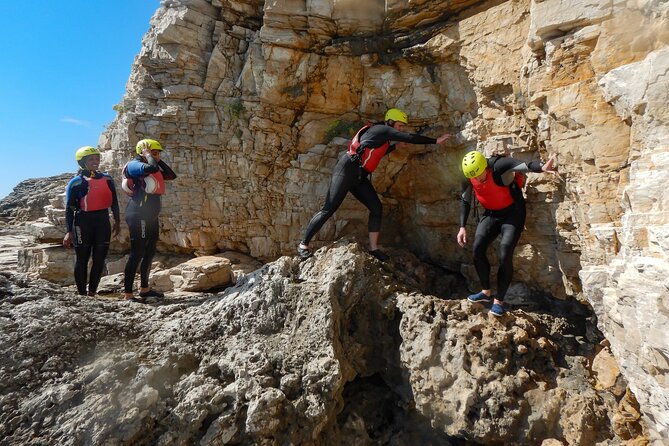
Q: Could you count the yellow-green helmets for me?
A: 4